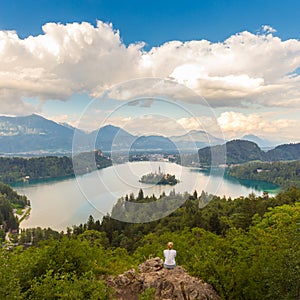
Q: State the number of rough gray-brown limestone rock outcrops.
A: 1